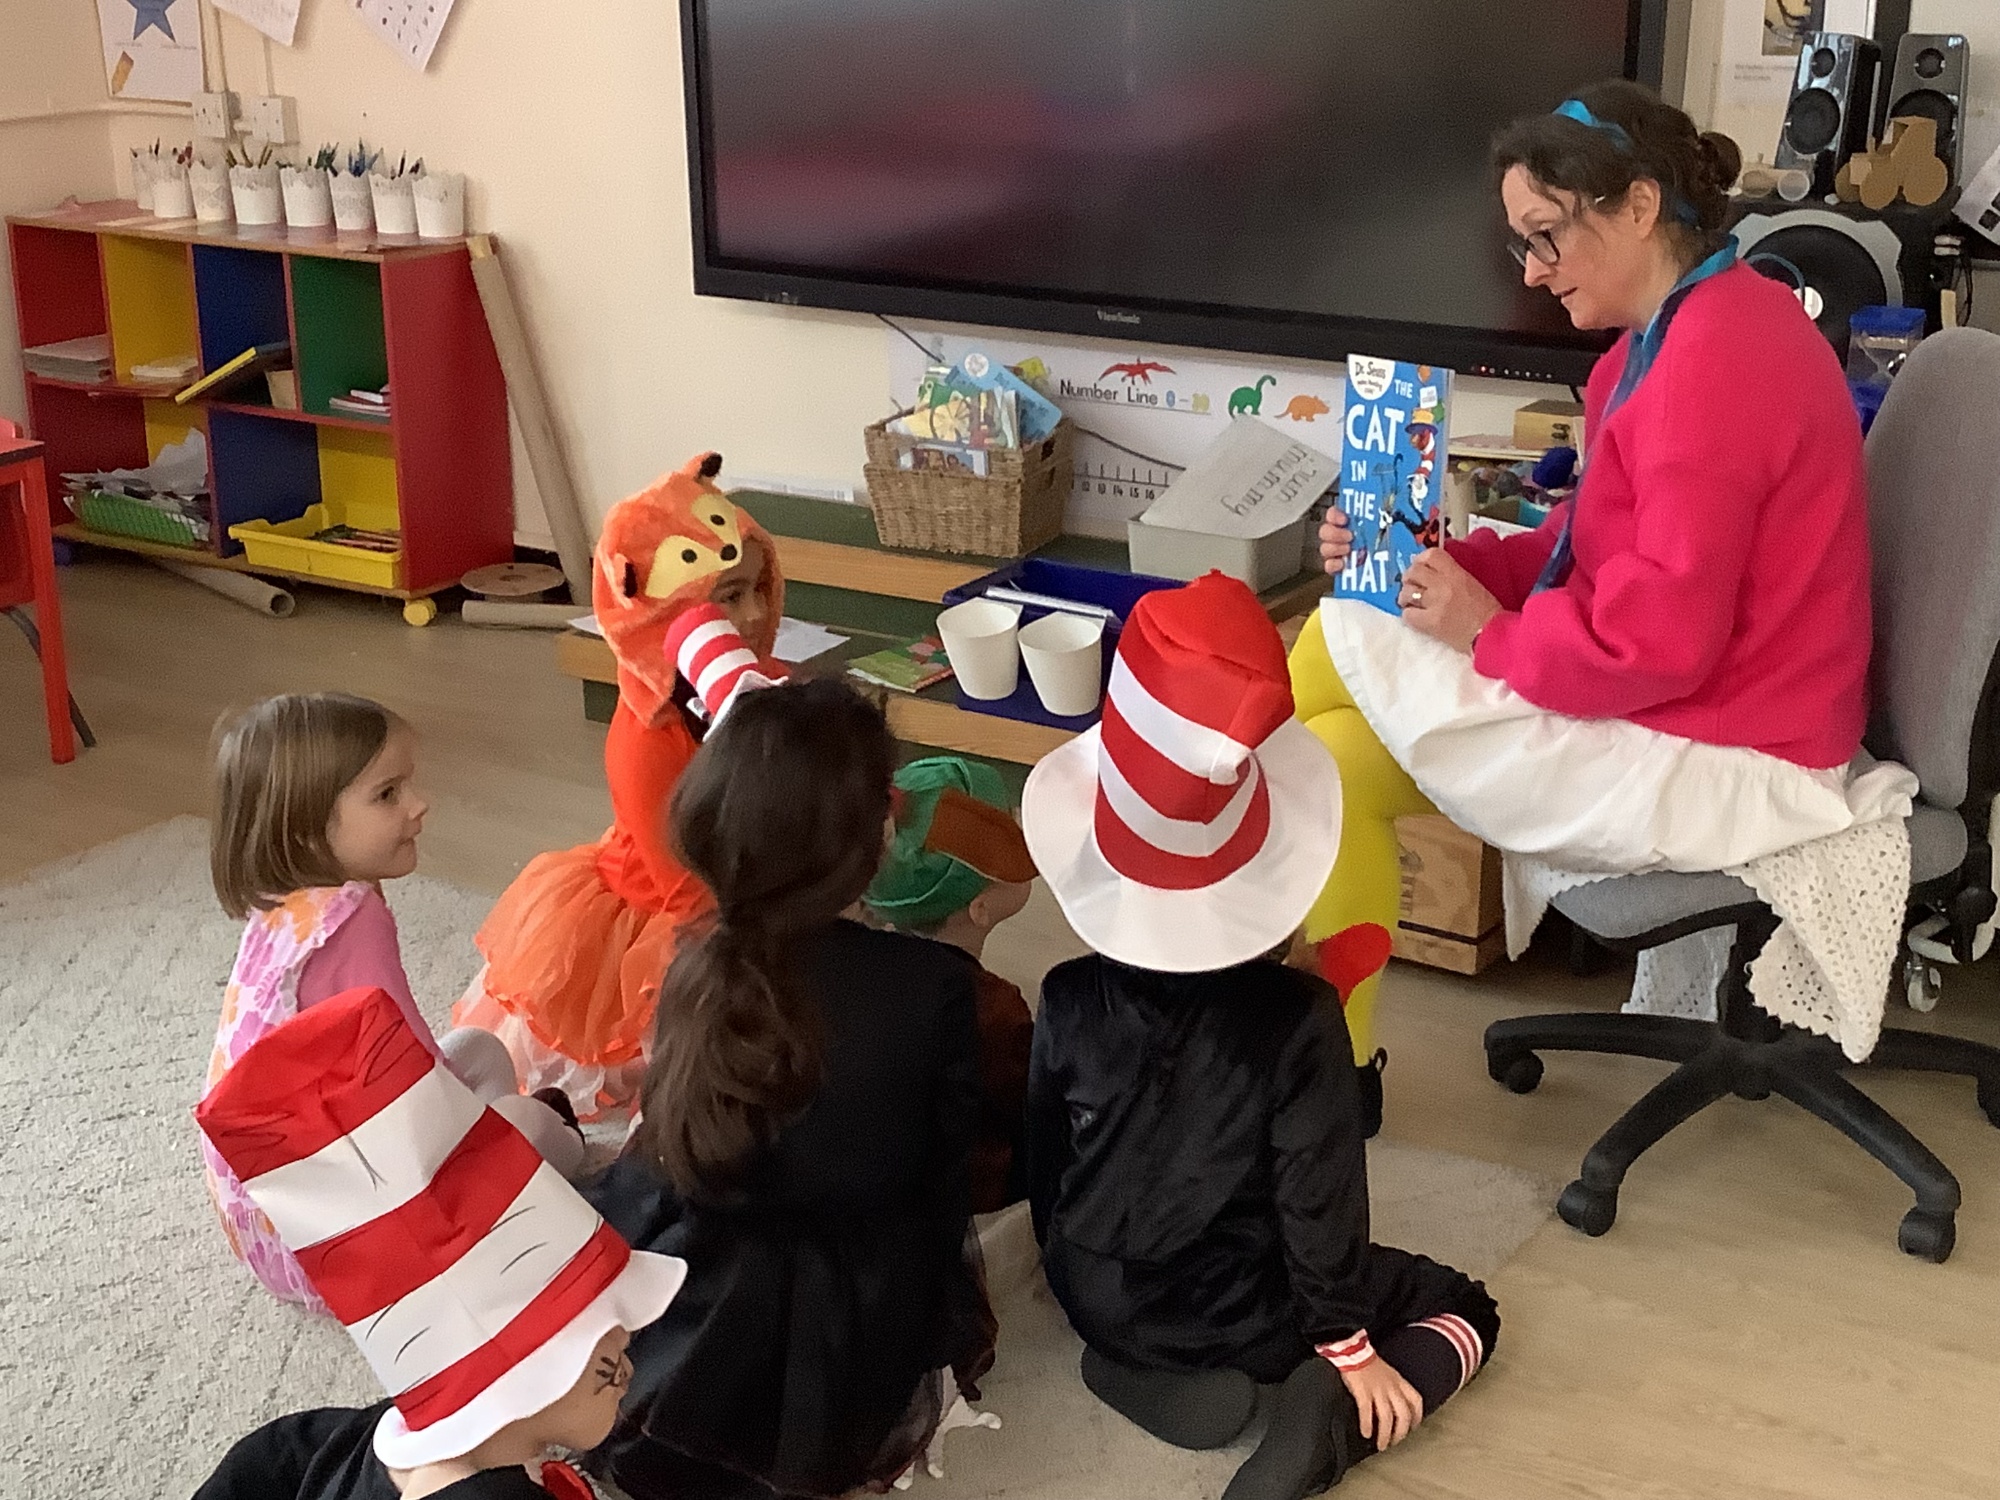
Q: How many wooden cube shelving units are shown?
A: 1